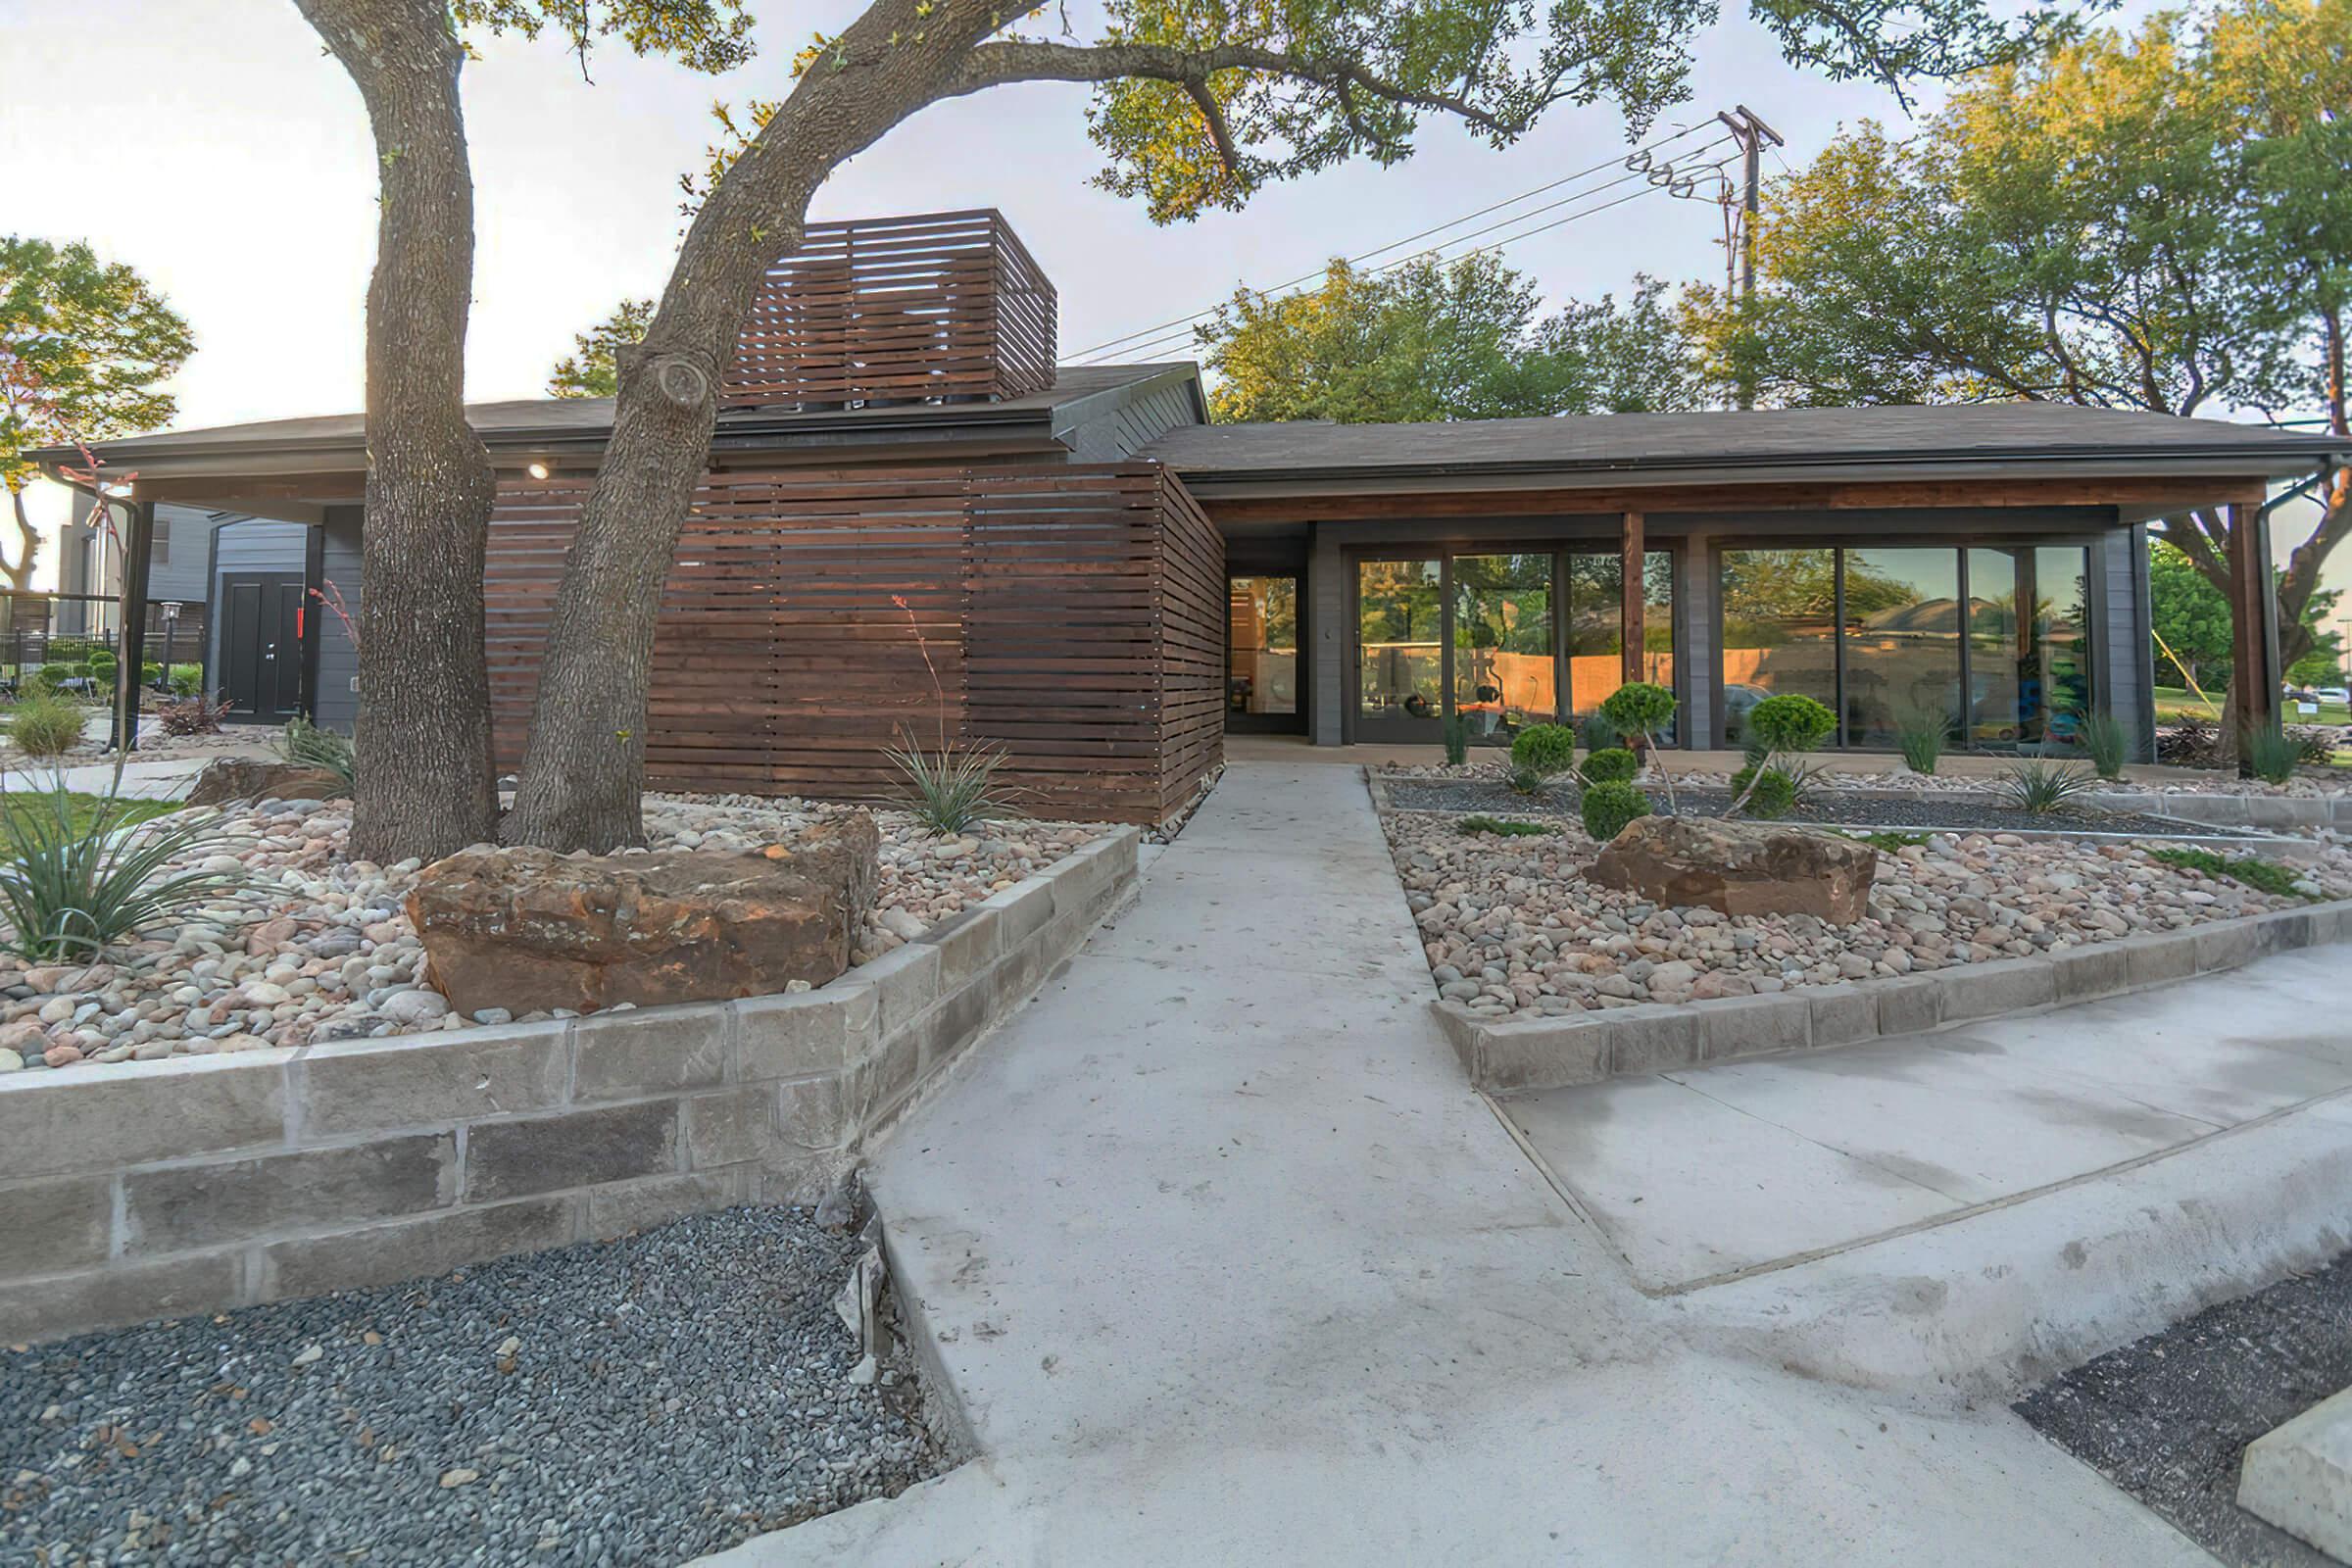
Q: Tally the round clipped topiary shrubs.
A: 6